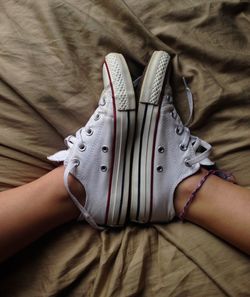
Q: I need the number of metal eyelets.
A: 14